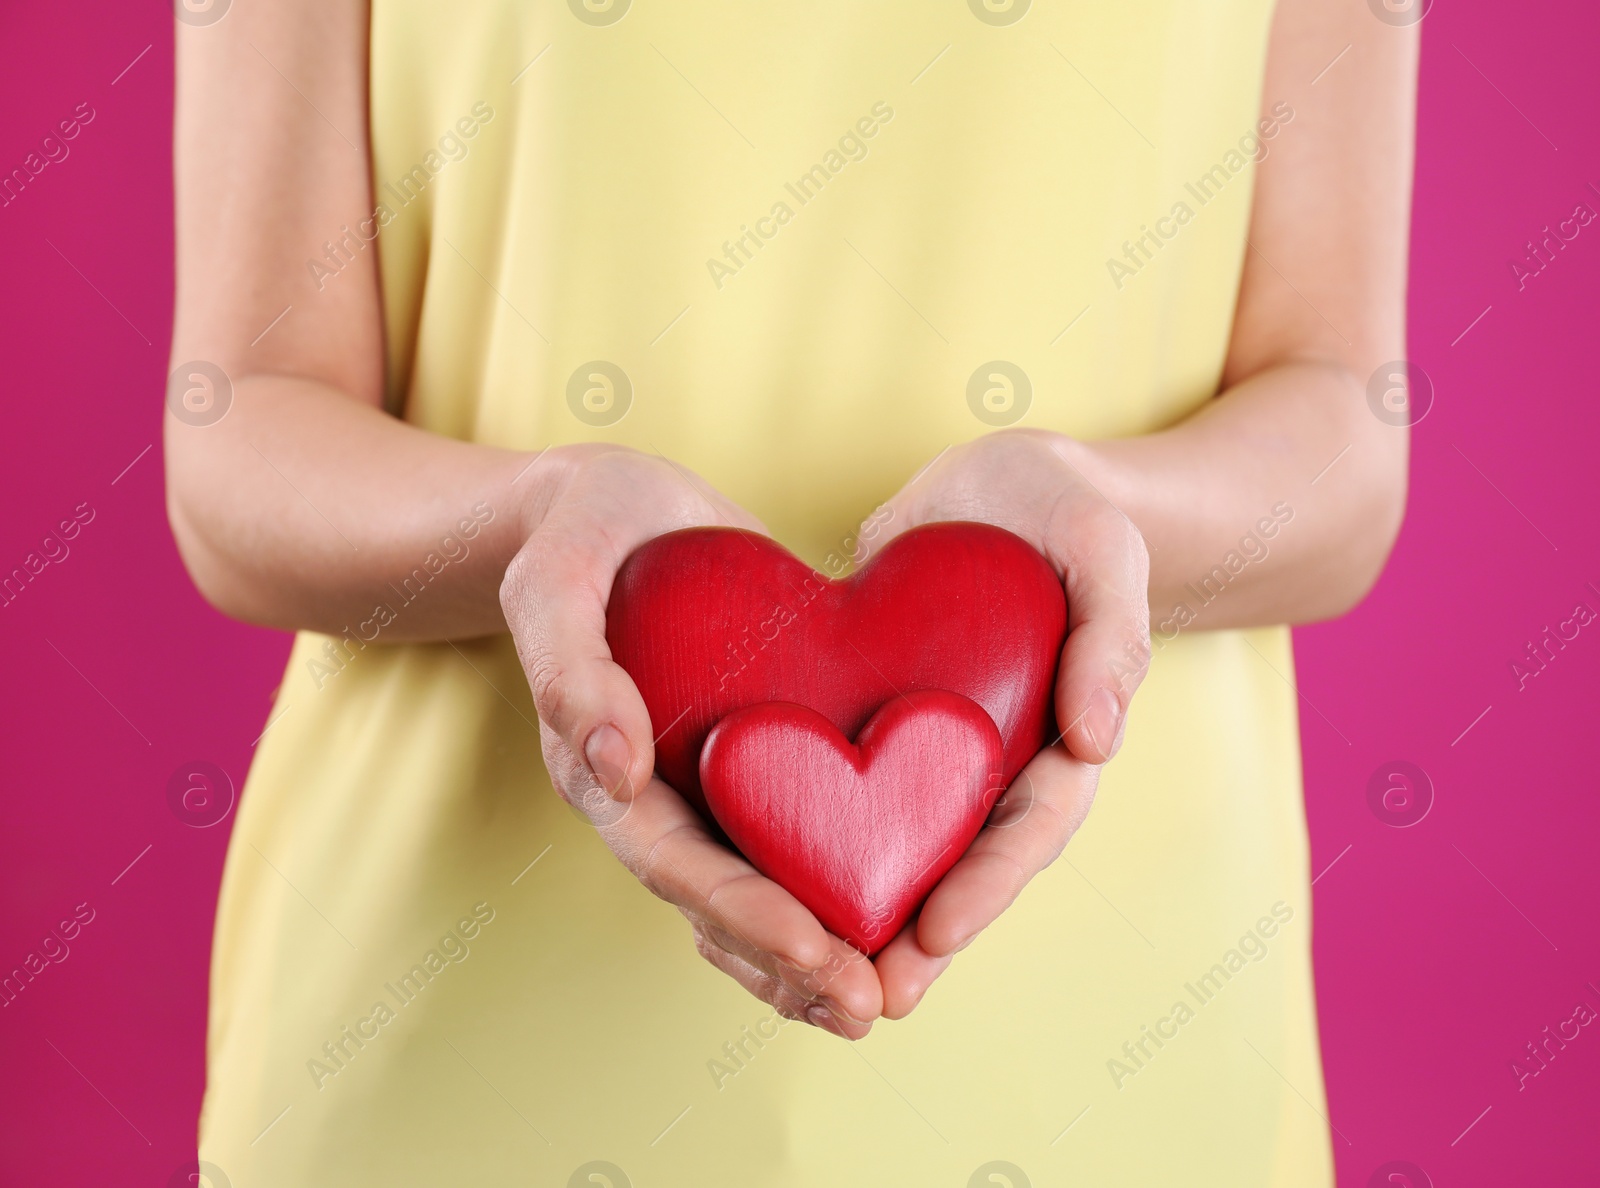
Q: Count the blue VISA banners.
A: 0